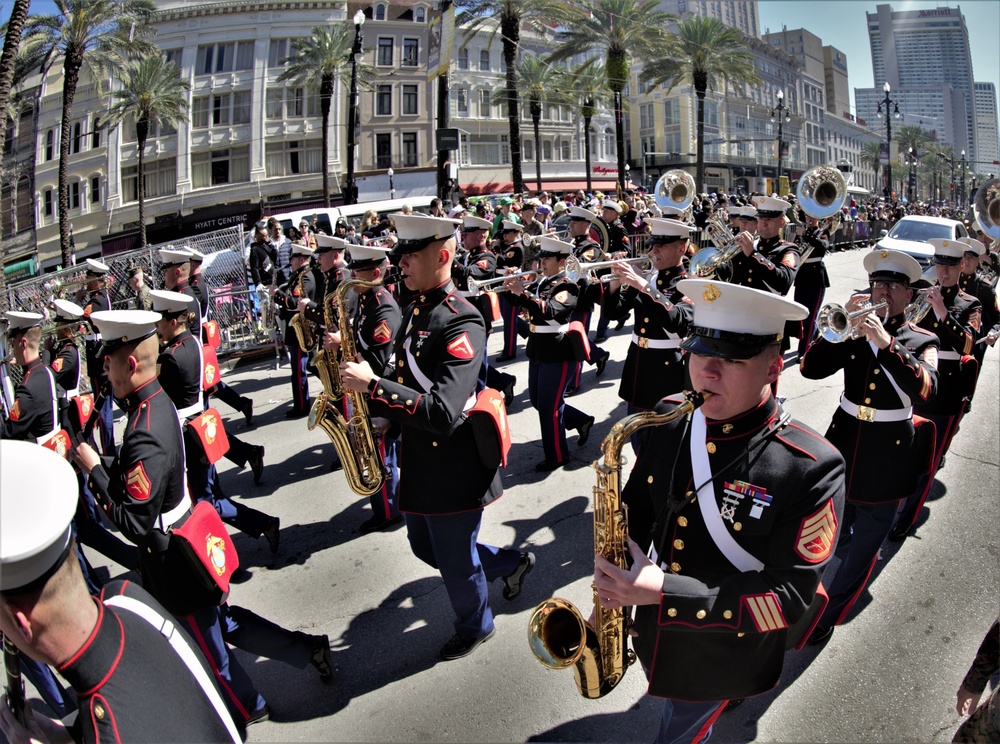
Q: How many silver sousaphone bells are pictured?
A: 3